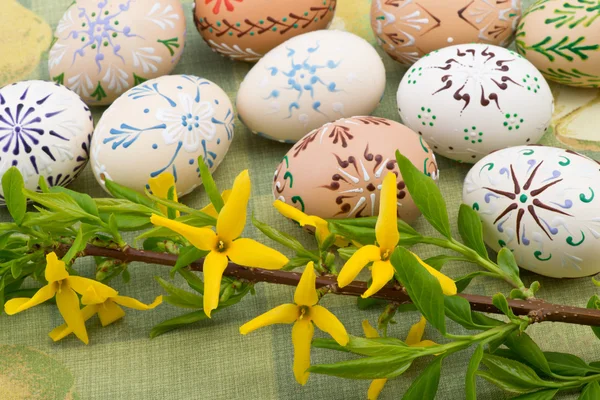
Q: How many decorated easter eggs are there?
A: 10